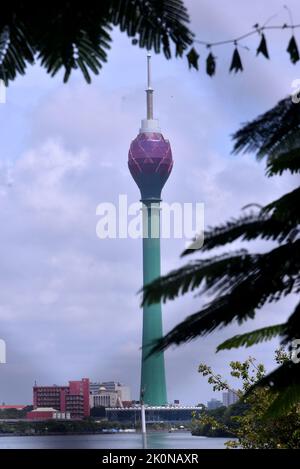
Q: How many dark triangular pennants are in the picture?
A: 5